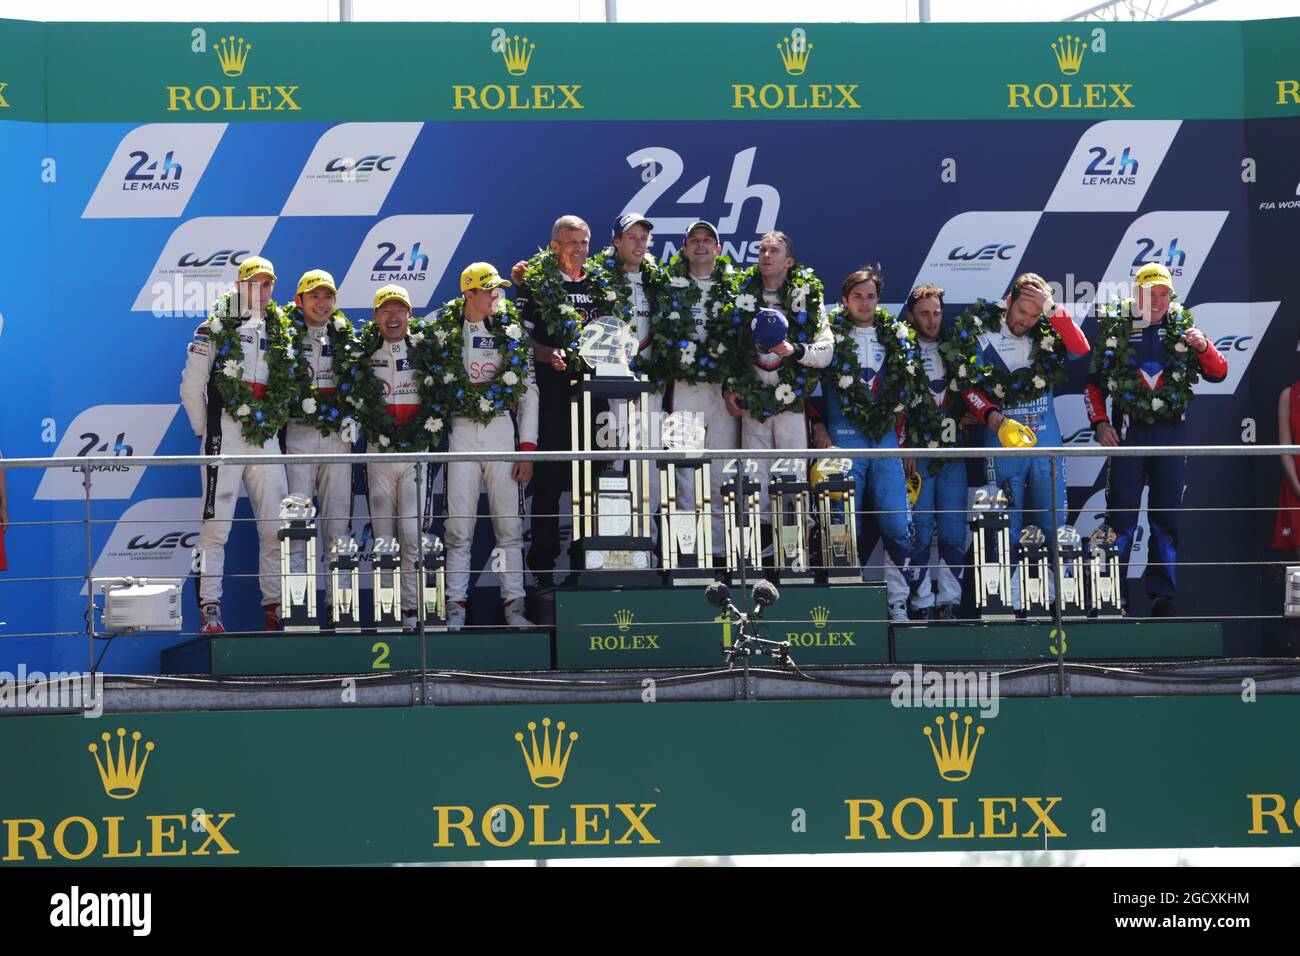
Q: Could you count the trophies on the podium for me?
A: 13